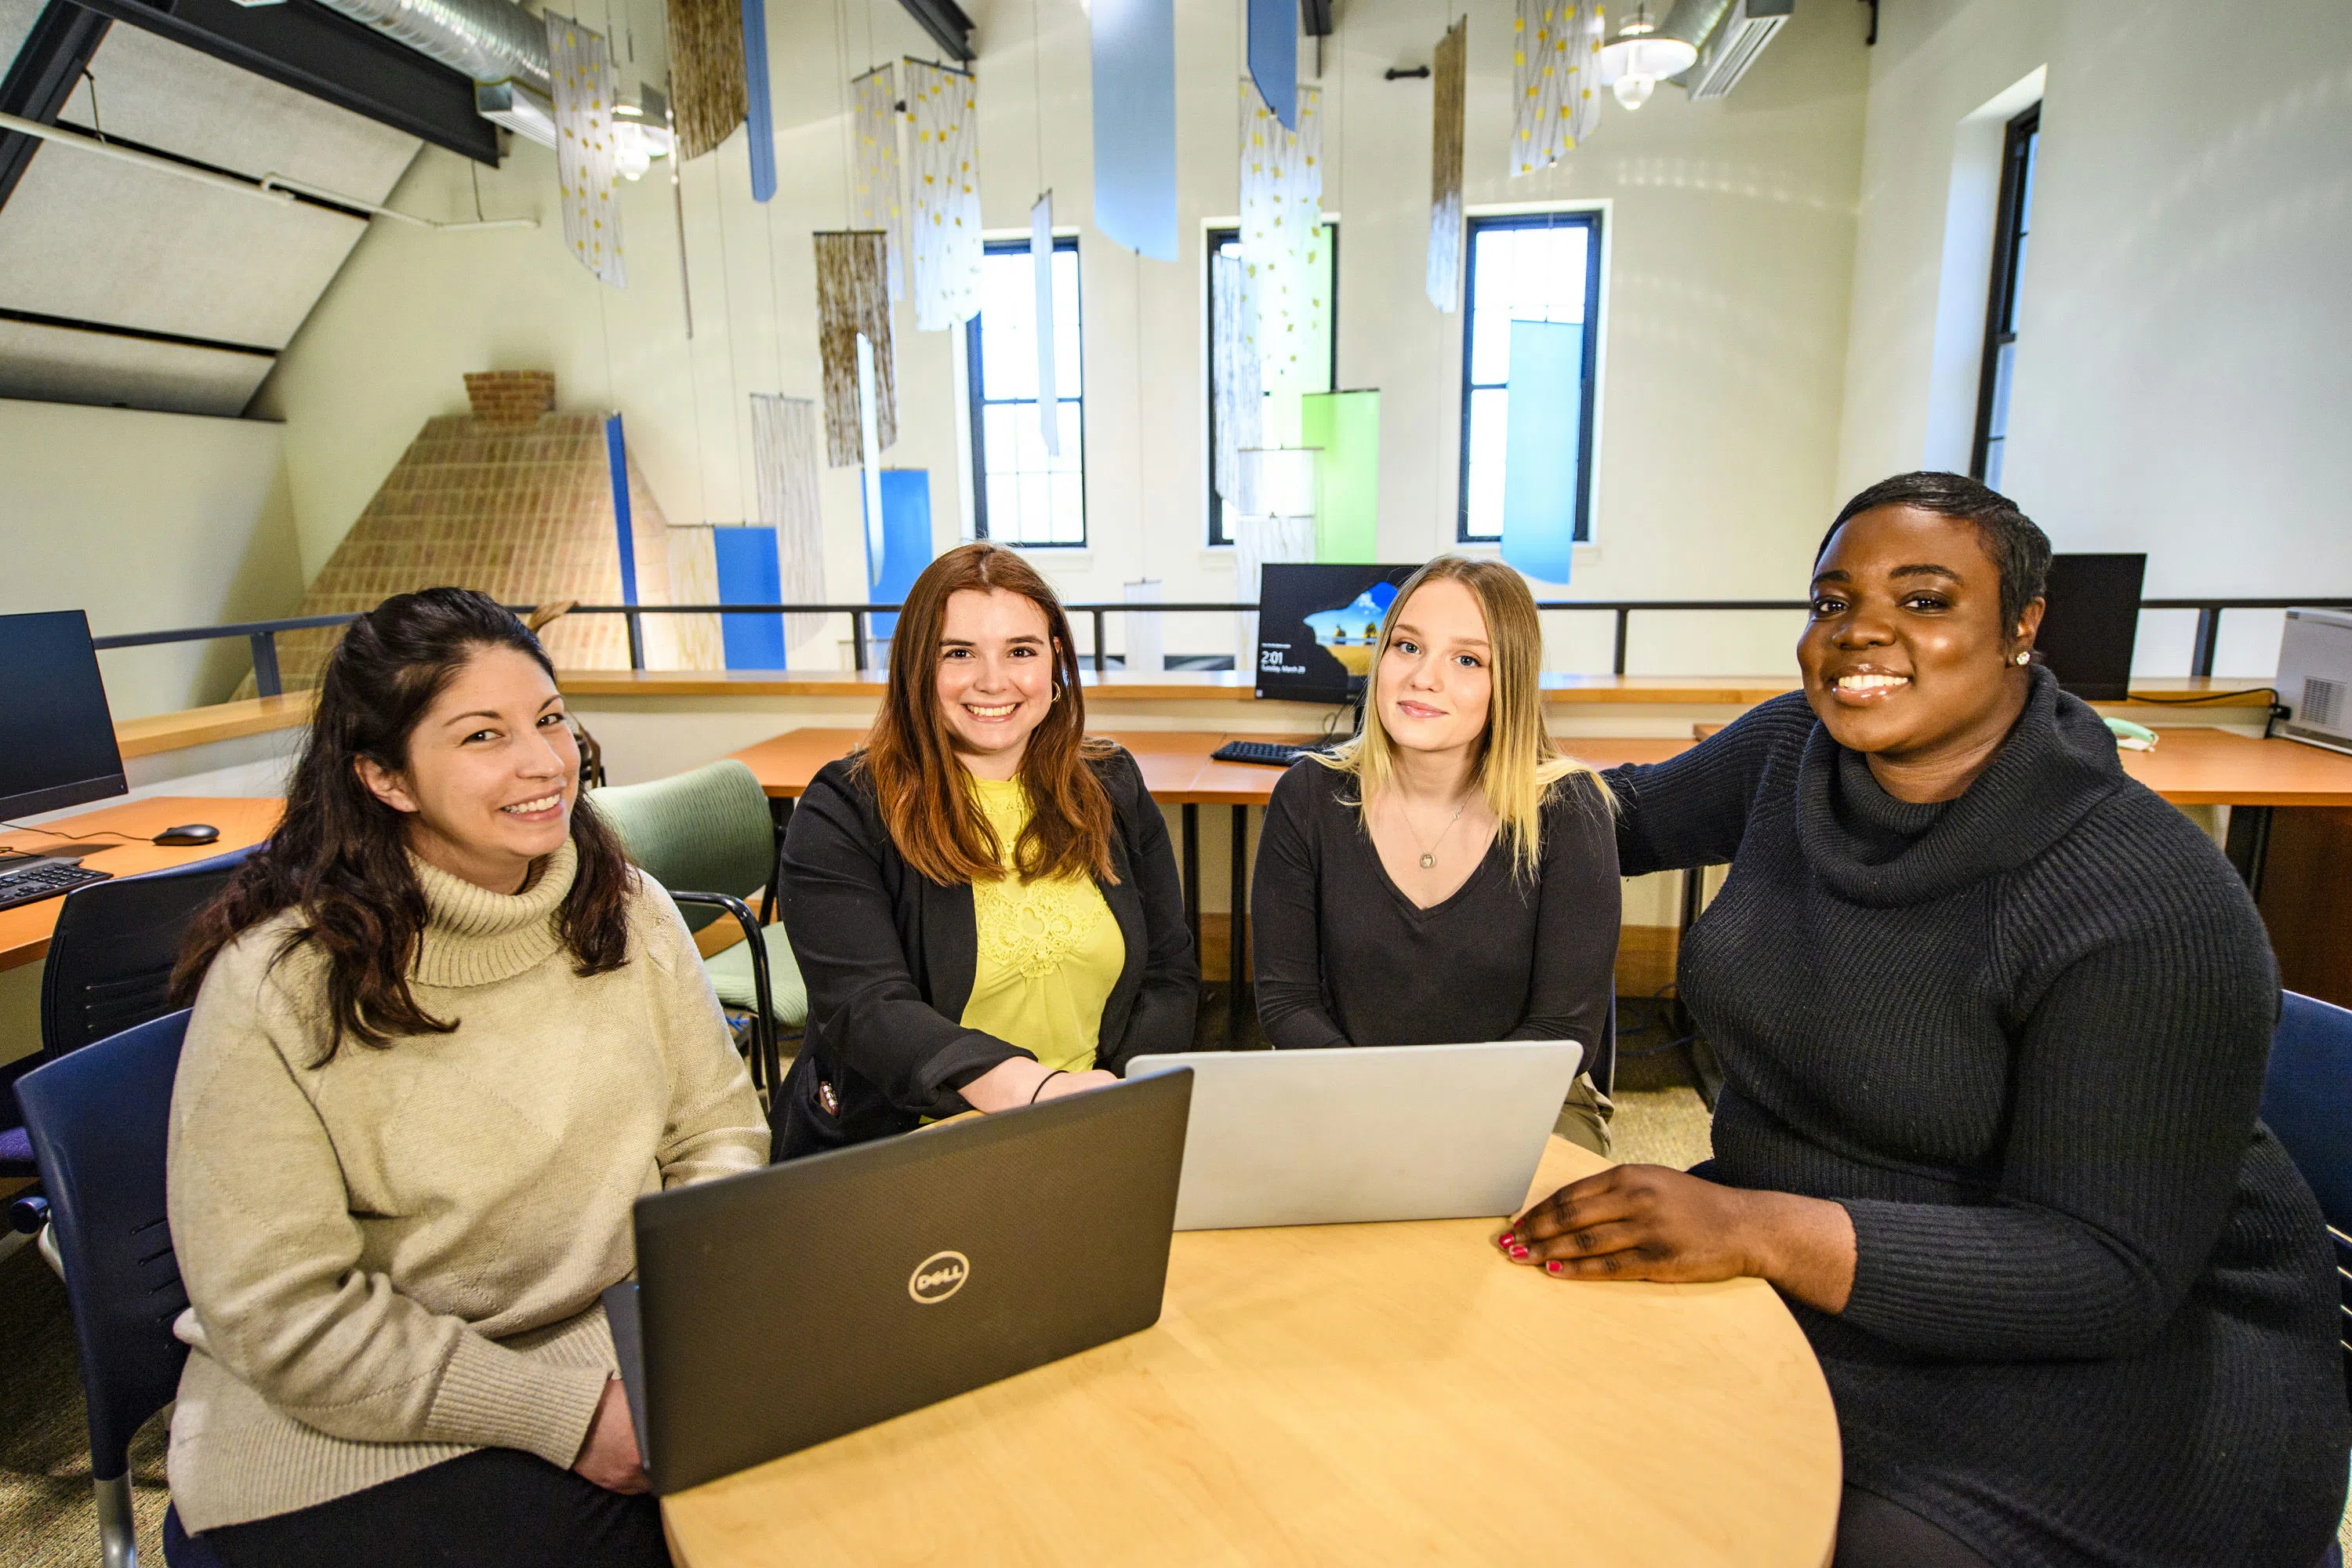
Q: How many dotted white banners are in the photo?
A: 5